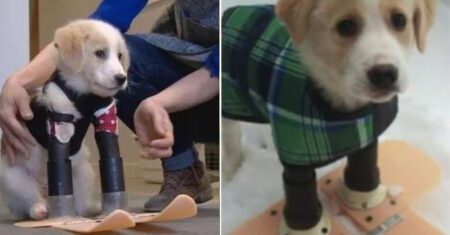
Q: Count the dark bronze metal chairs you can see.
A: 0